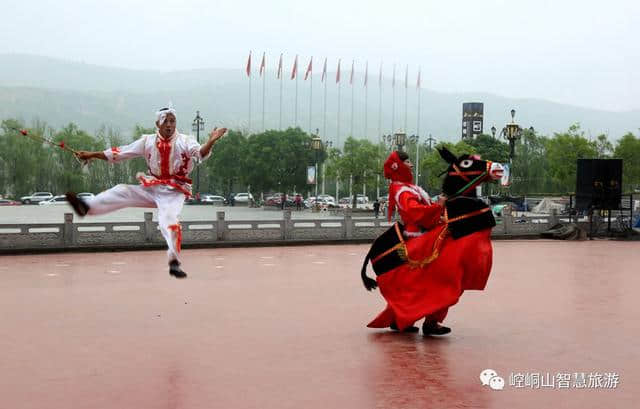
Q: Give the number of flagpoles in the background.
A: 13